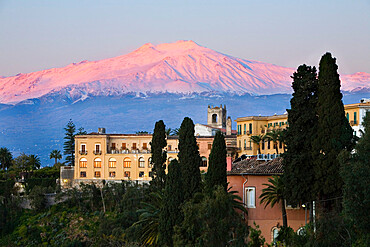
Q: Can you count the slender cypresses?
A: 6